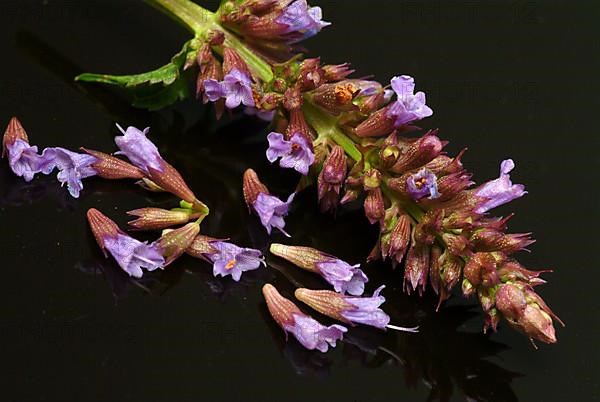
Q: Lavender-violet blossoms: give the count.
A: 15